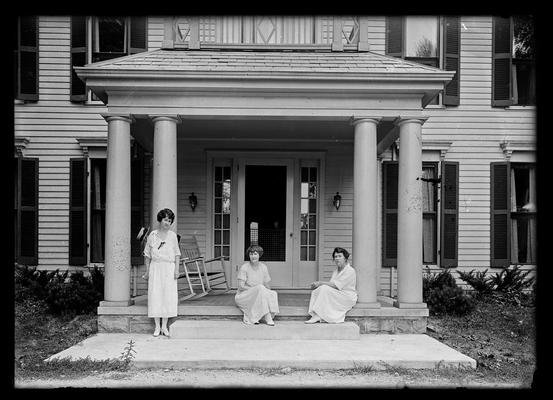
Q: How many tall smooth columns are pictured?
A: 4